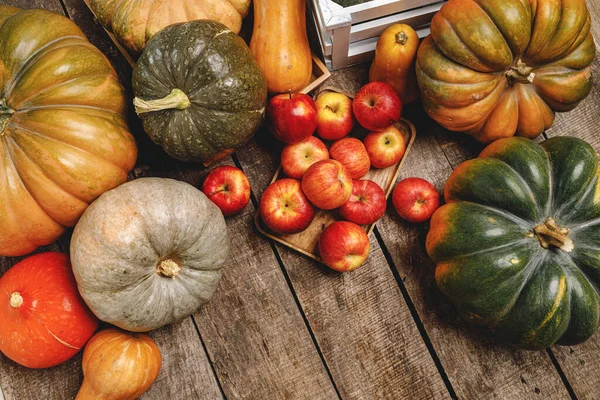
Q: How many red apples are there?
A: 12